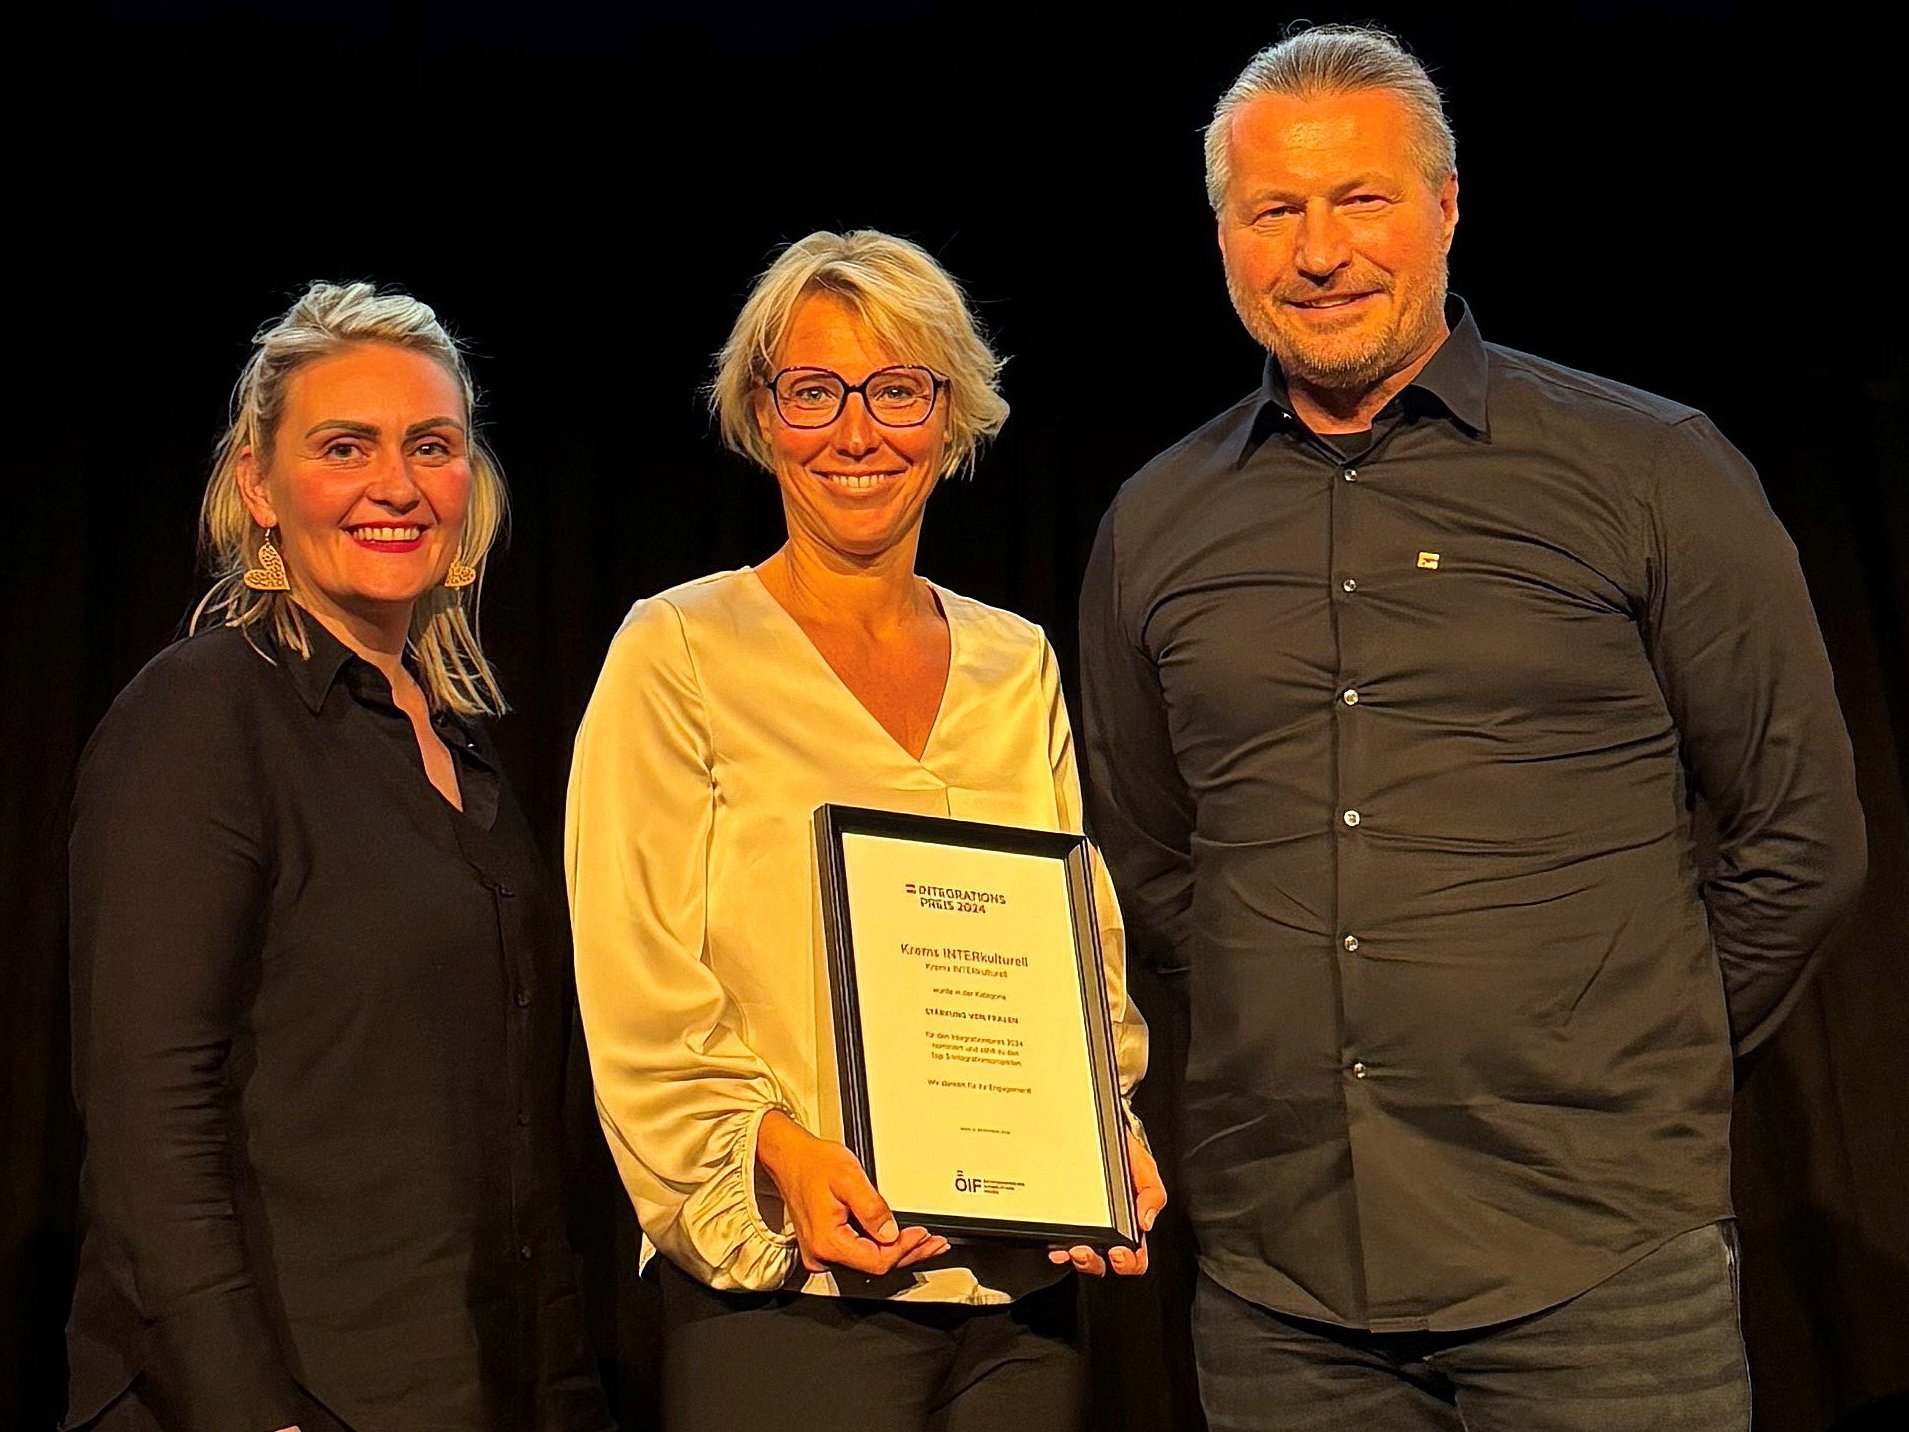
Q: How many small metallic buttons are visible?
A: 6